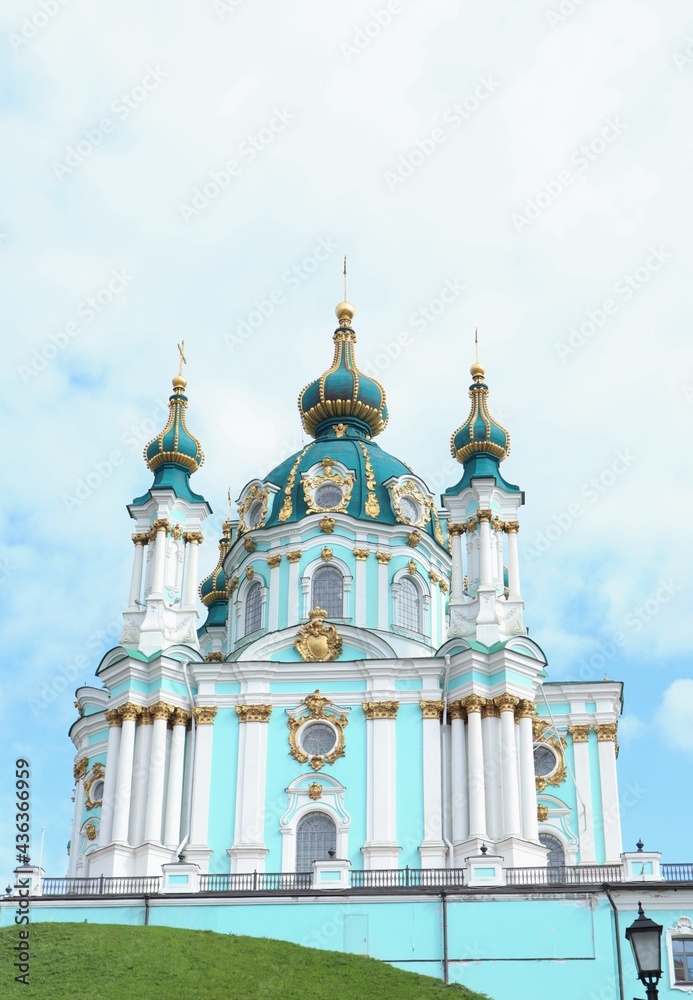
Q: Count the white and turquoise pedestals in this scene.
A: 5